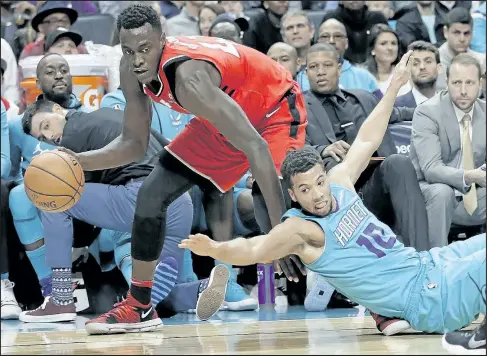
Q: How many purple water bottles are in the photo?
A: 1